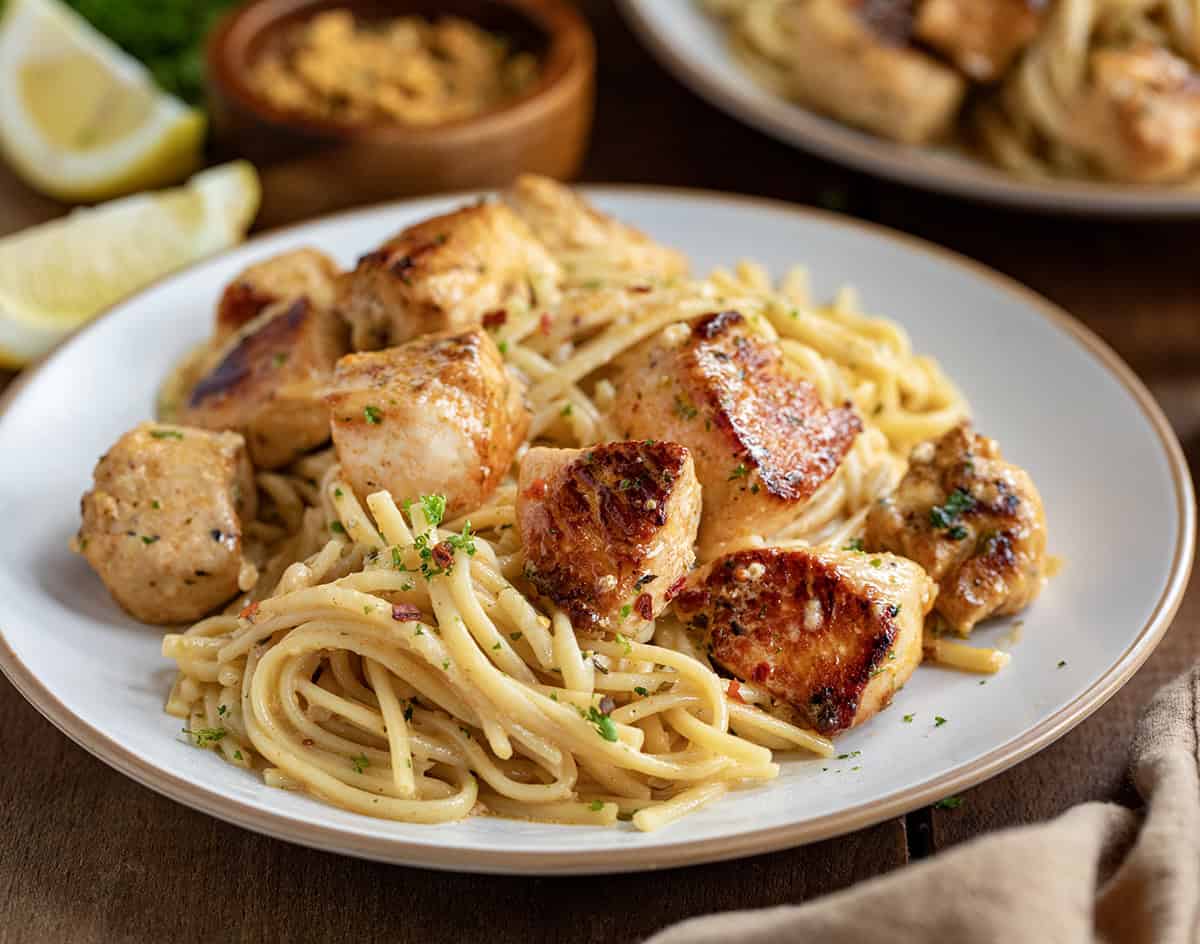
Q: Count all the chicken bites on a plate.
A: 10